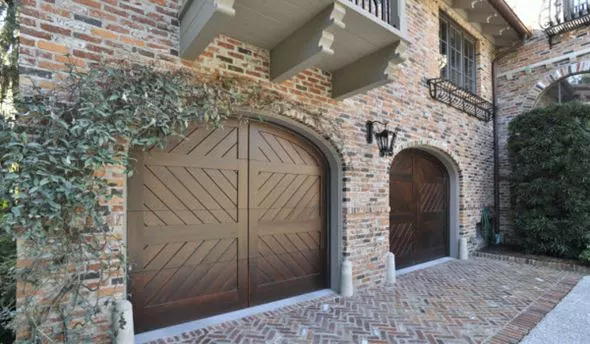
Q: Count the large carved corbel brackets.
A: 3